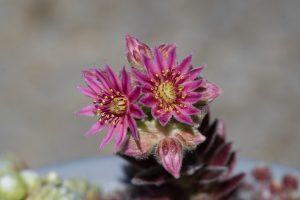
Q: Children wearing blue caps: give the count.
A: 0